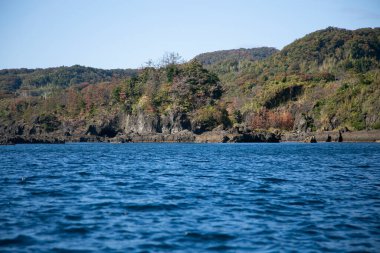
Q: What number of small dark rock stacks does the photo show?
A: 3